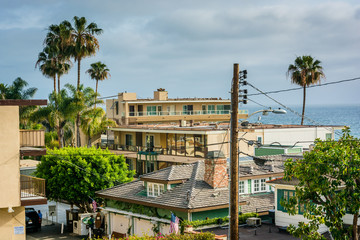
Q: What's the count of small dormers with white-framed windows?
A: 1